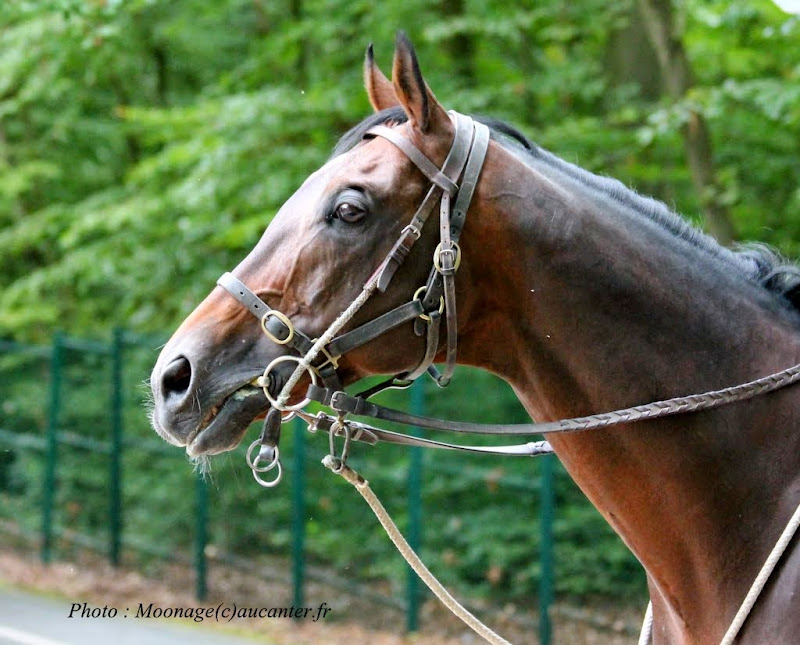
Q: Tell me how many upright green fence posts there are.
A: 6